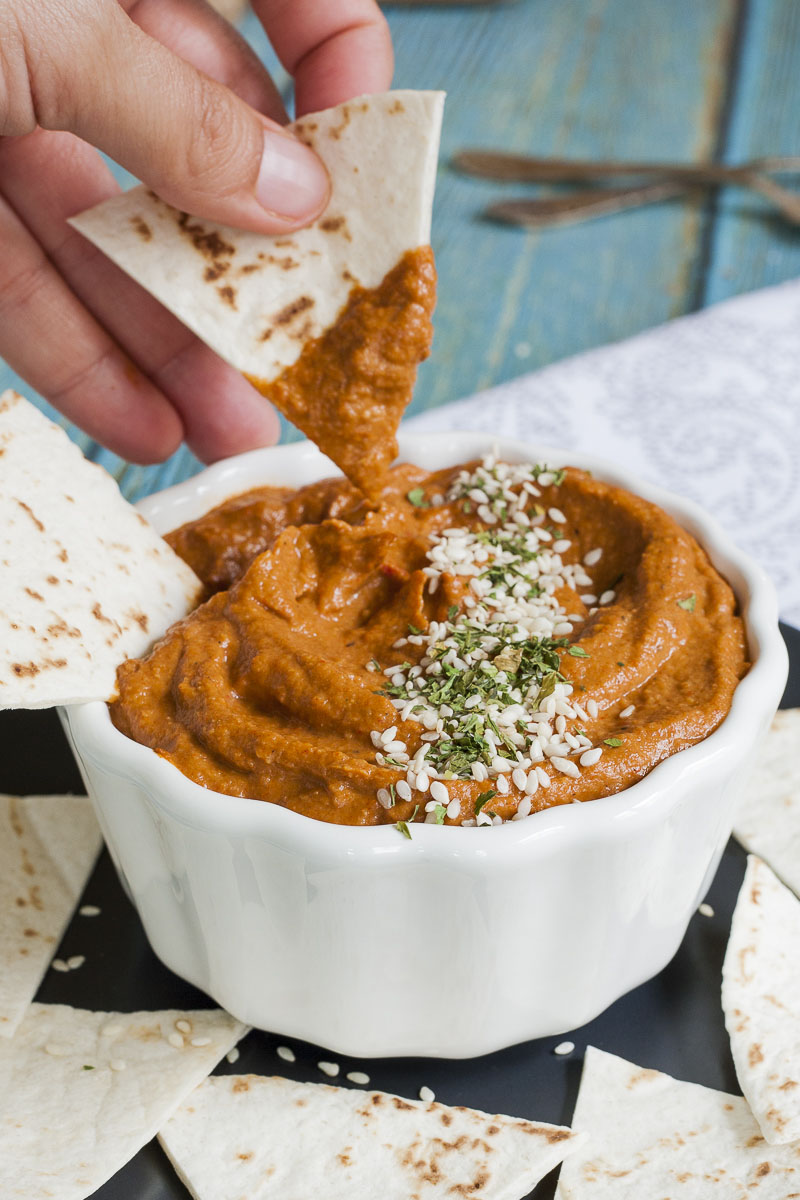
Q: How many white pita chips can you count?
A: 8